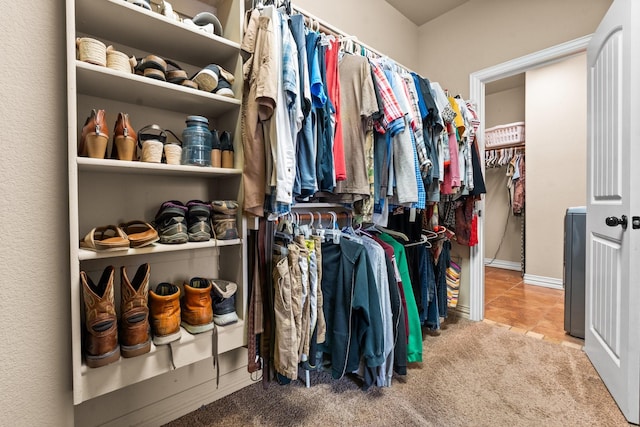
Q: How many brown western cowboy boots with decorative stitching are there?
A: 2